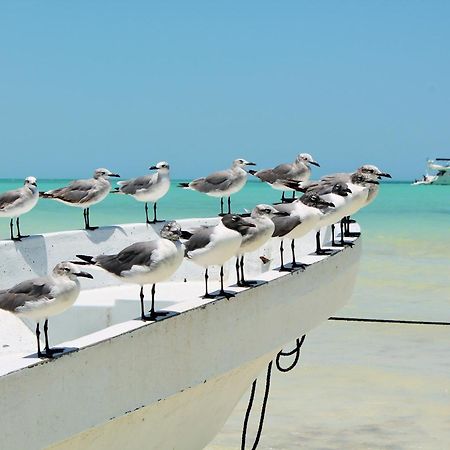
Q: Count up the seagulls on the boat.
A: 13